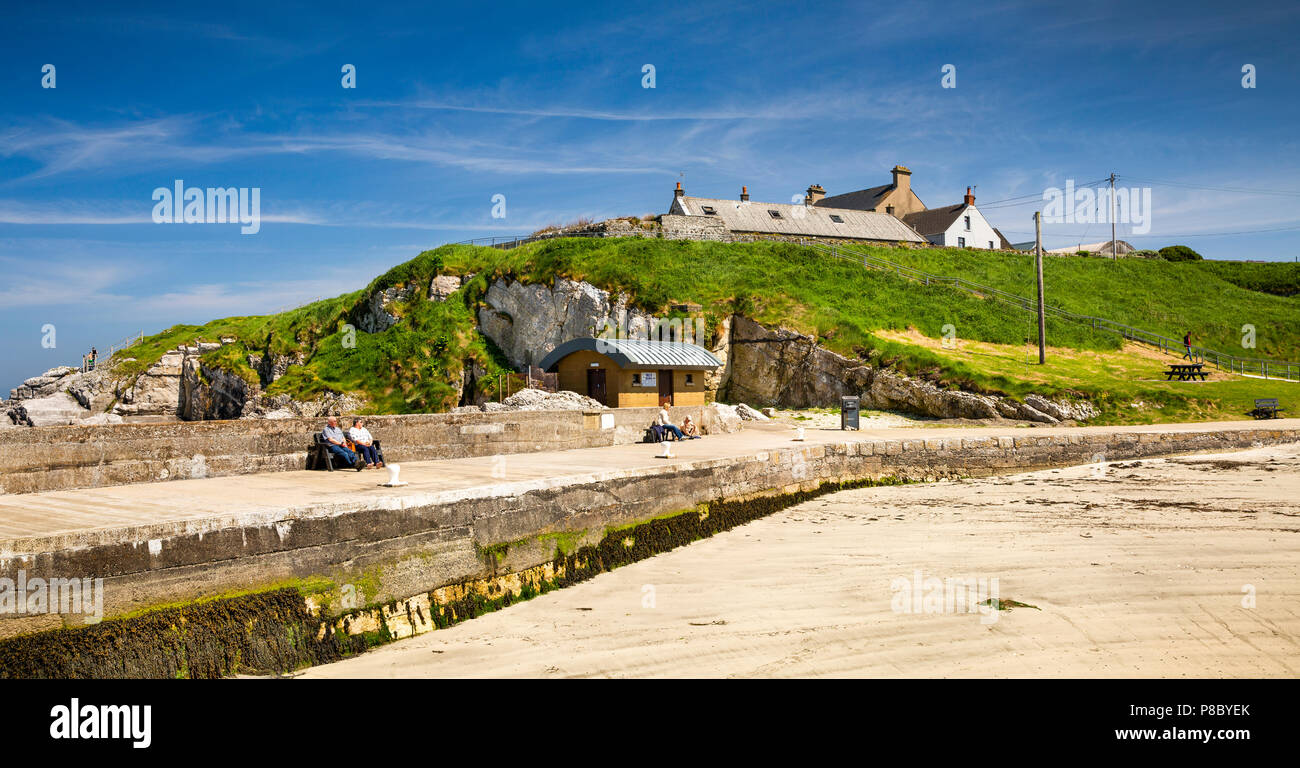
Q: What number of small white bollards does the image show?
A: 3